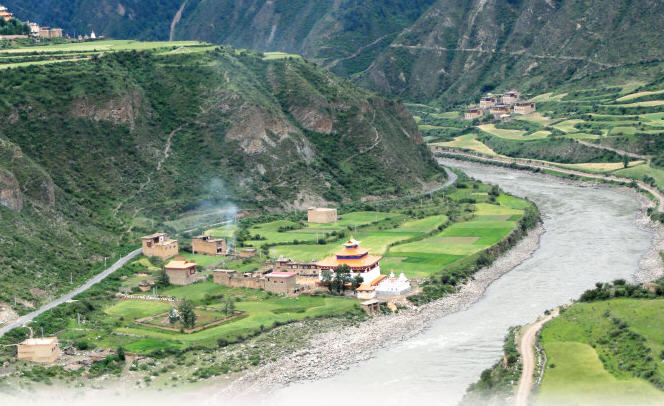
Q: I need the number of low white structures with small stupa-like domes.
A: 1